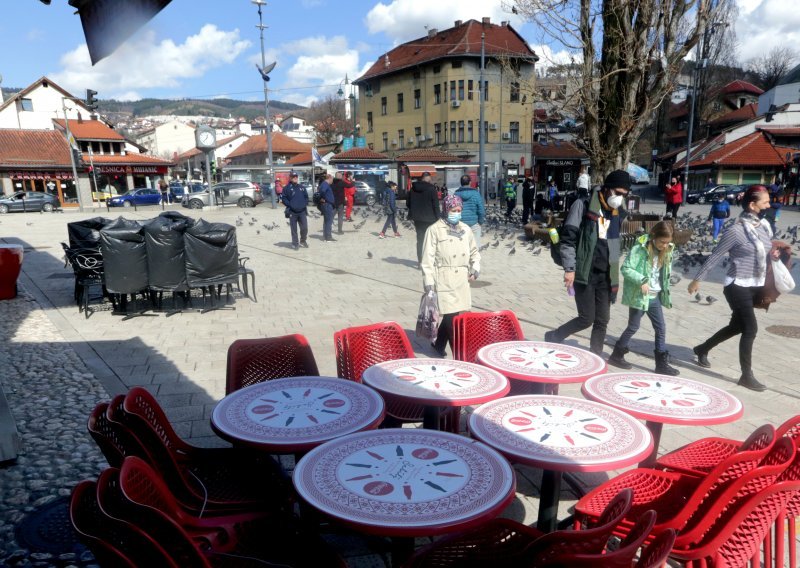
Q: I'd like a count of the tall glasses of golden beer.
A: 0